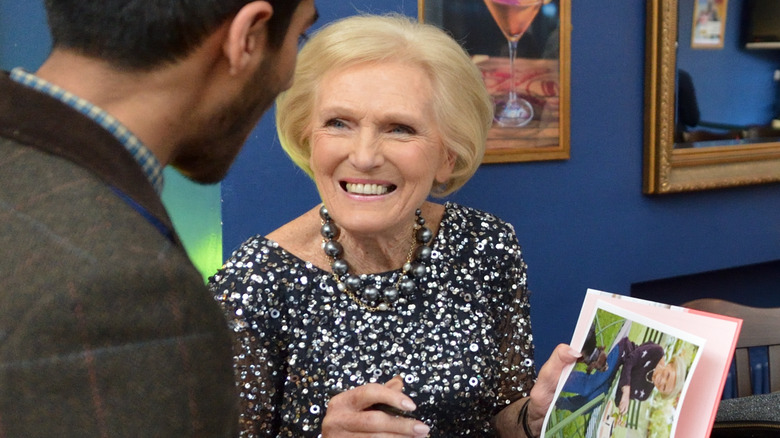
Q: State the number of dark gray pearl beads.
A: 13